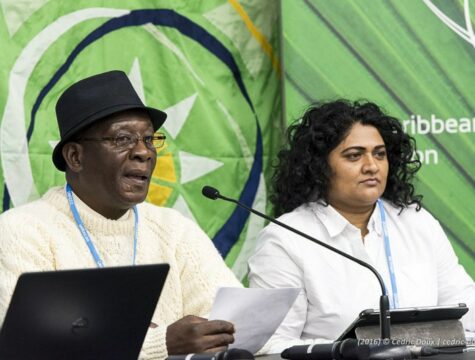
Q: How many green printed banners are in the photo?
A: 2